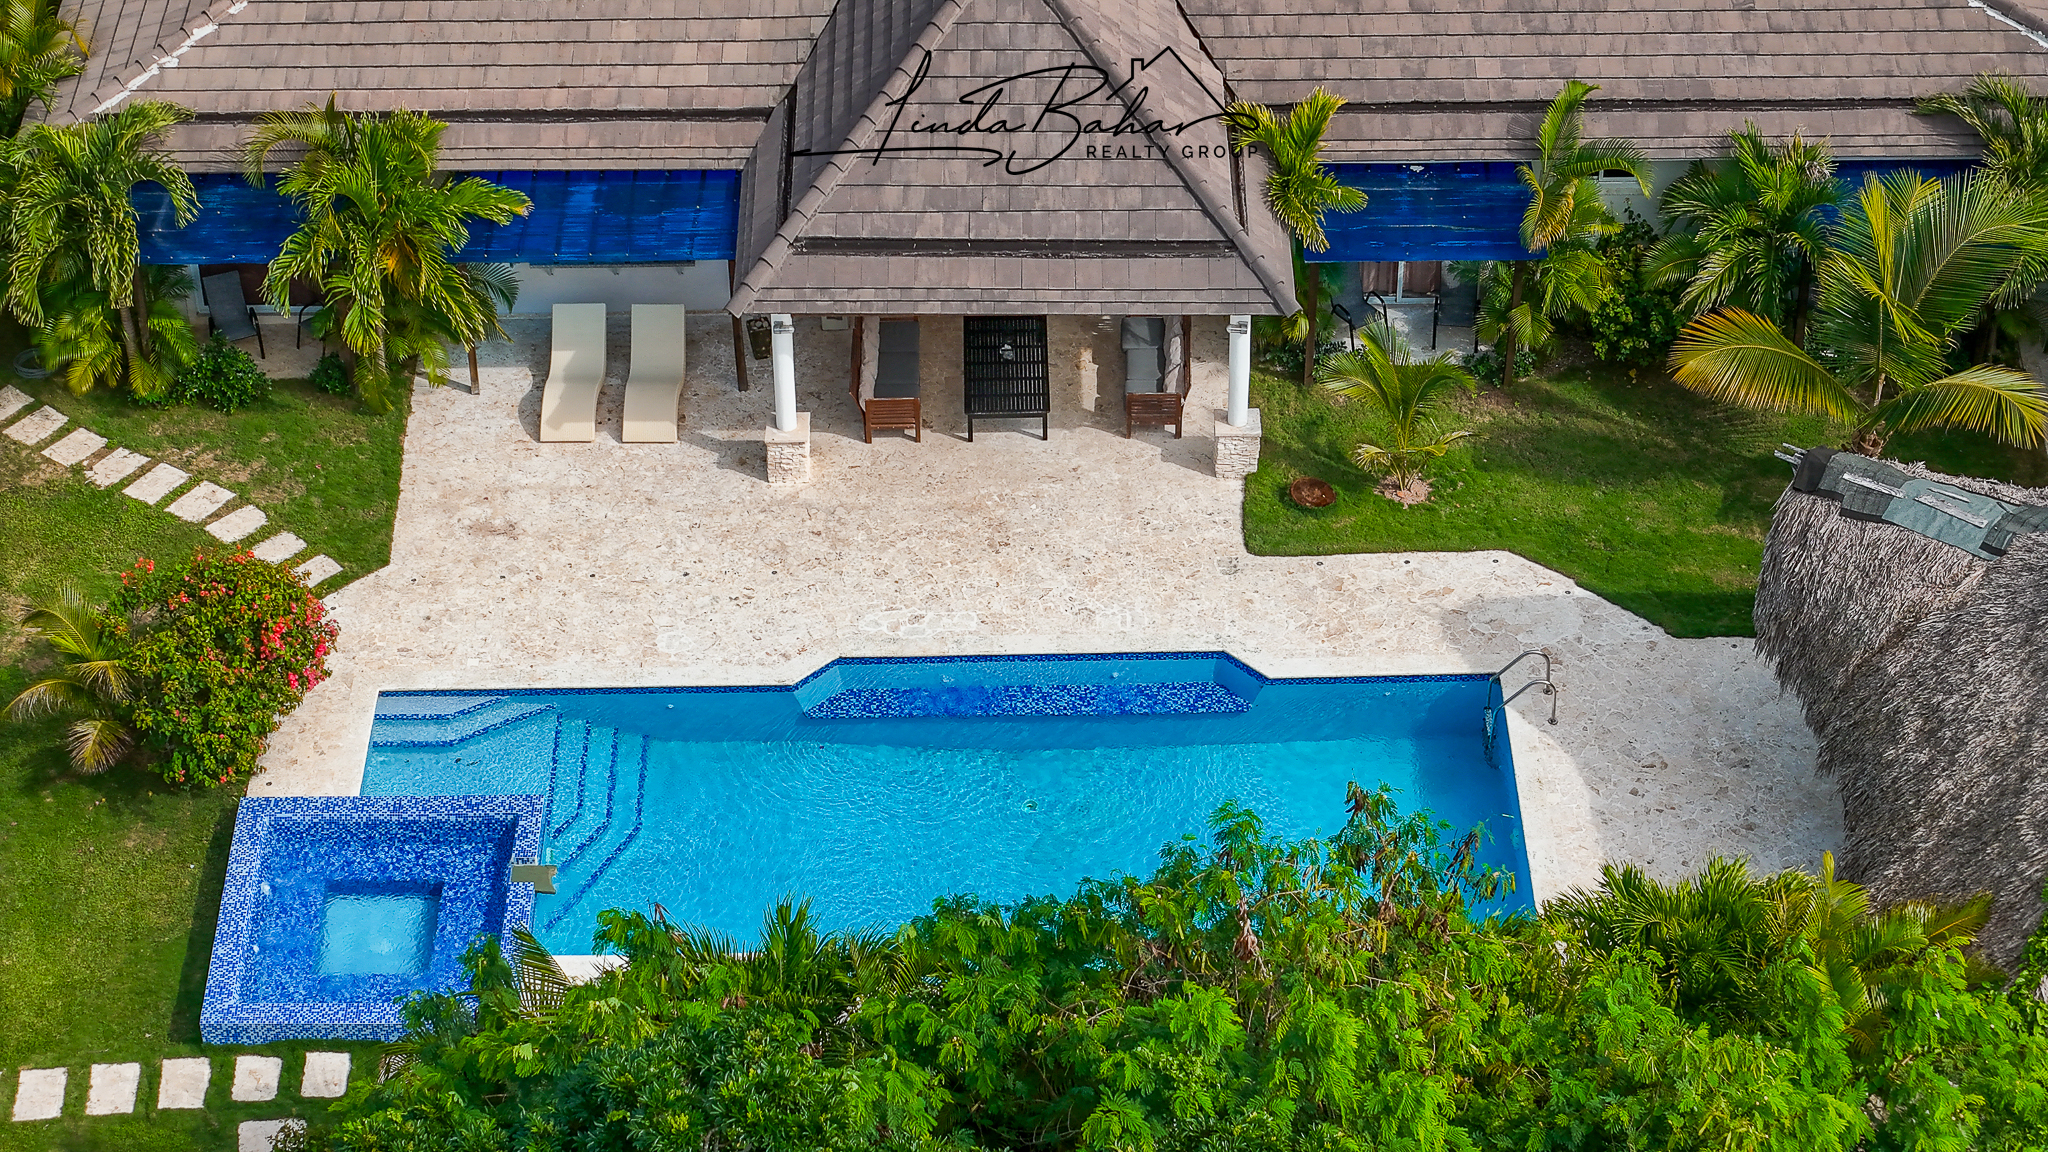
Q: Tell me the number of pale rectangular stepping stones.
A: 15